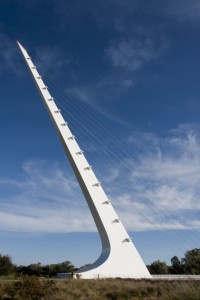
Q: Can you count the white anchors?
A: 14